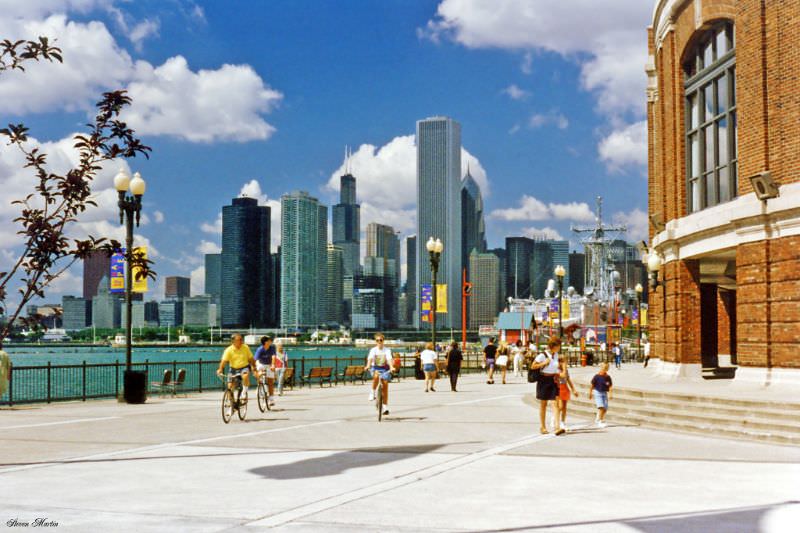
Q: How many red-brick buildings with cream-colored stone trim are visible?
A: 1